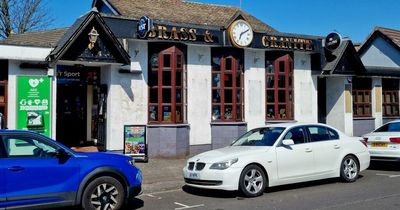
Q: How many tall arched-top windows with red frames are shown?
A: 3